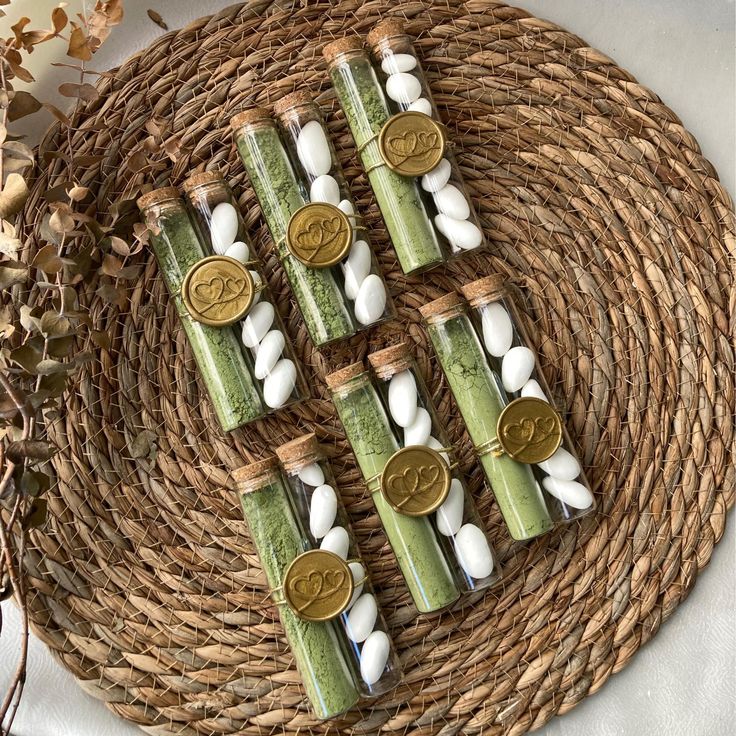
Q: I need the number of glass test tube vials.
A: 12